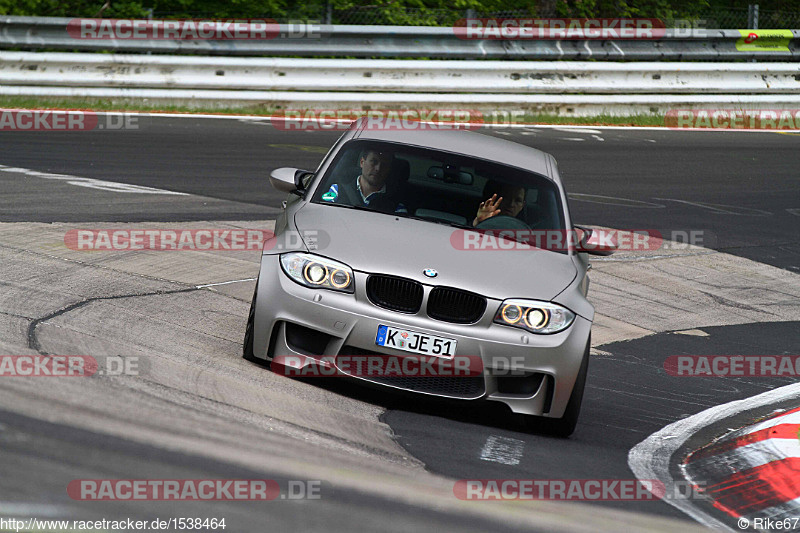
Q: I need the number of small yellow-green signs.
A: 1